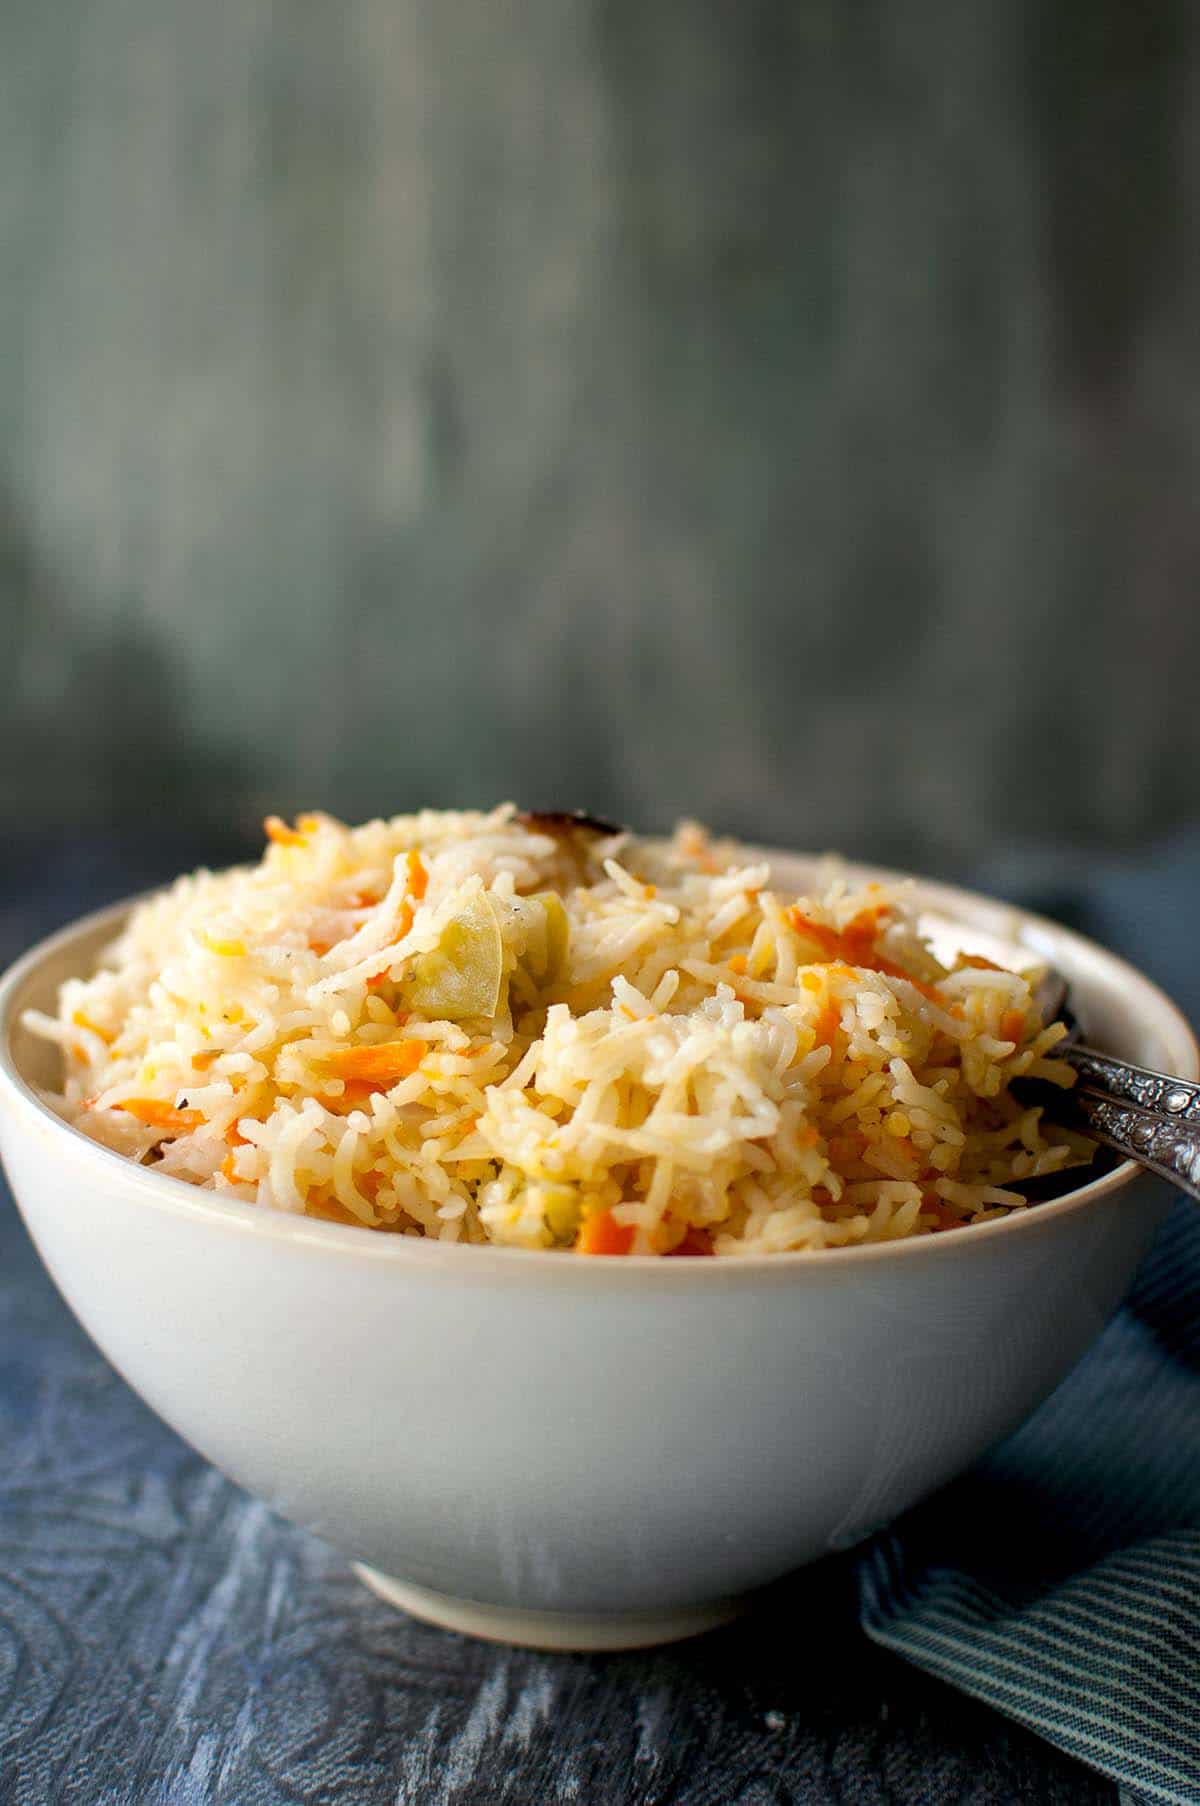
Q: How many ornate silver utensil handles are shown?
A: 2